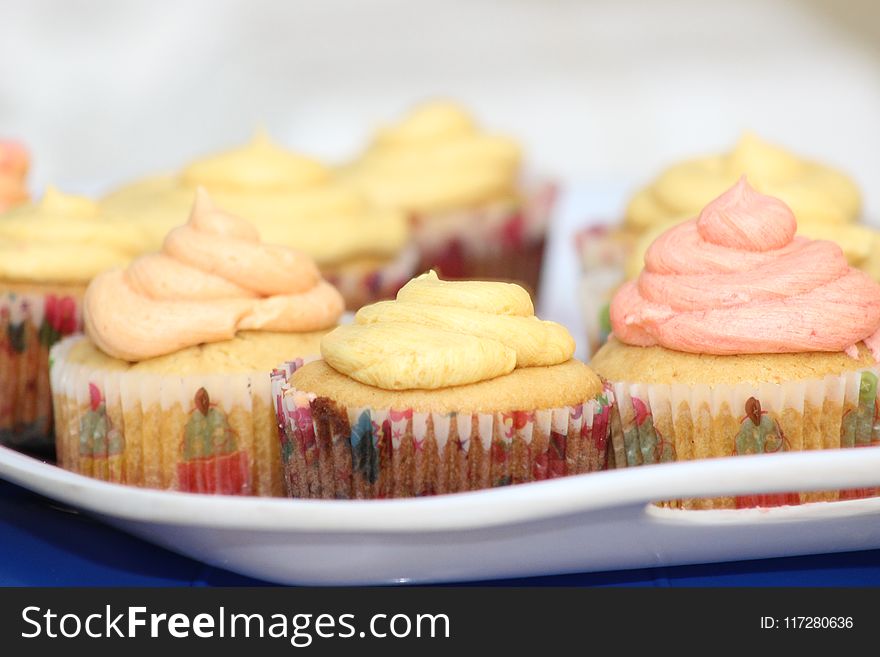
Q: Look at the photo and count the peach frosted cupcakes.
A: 1